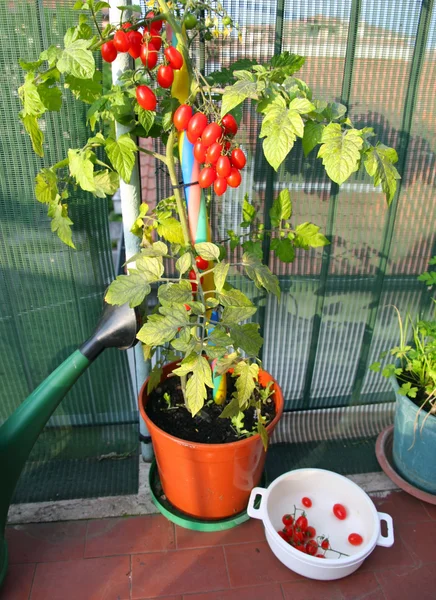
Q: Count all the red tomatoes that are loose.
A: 3